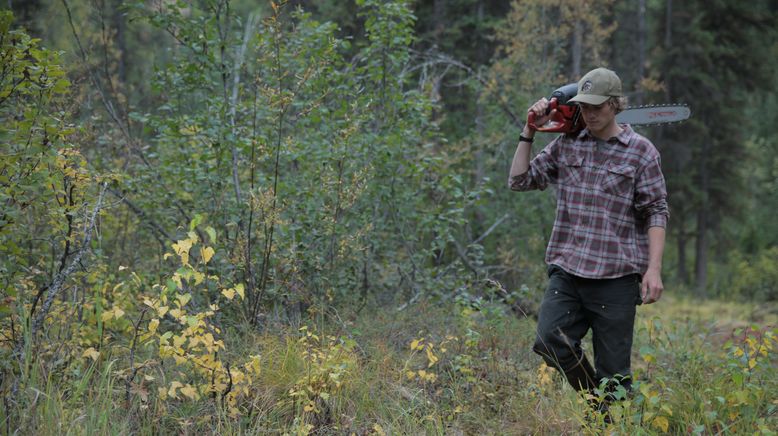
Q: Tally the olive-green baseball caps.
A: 1